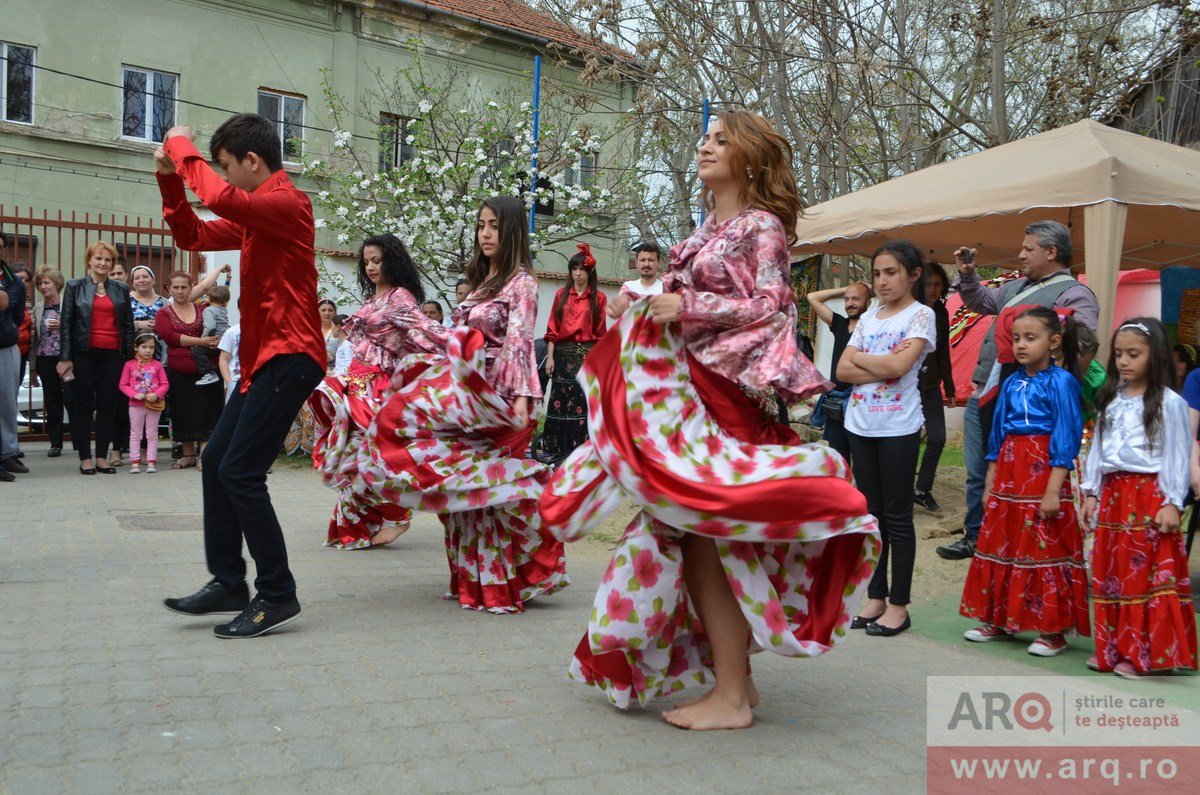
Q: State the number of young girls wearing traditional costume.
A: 2